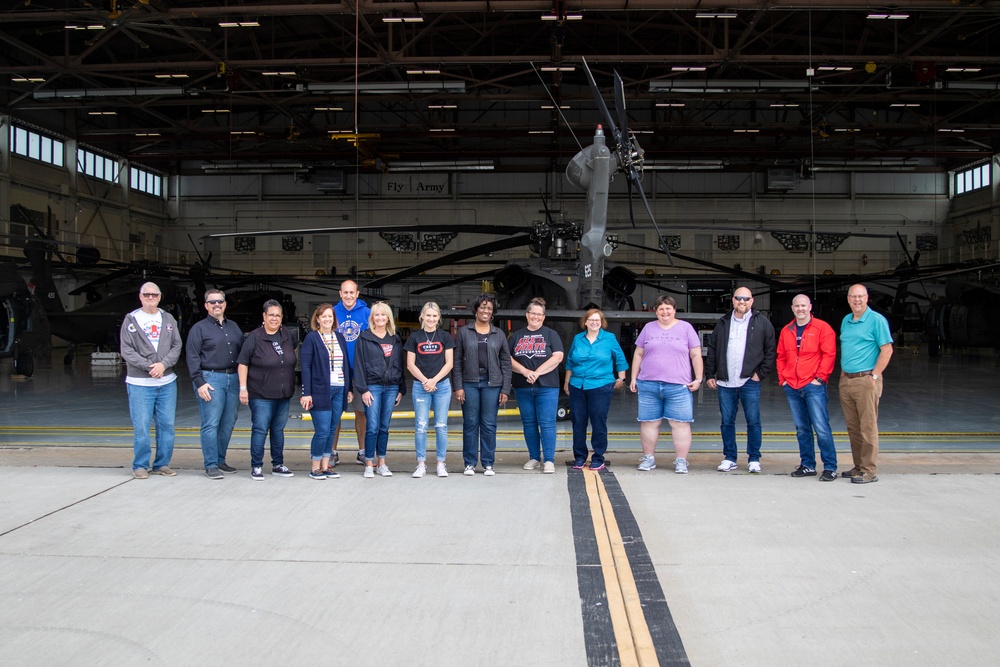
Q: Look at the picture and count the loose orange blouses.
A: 0